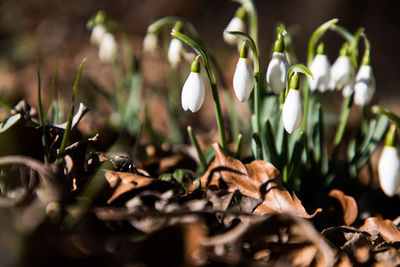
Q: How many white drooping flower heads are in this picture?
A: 13